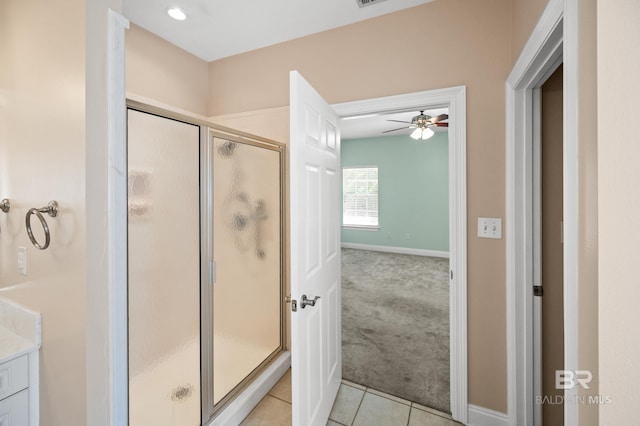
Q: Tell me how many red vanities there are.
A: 0